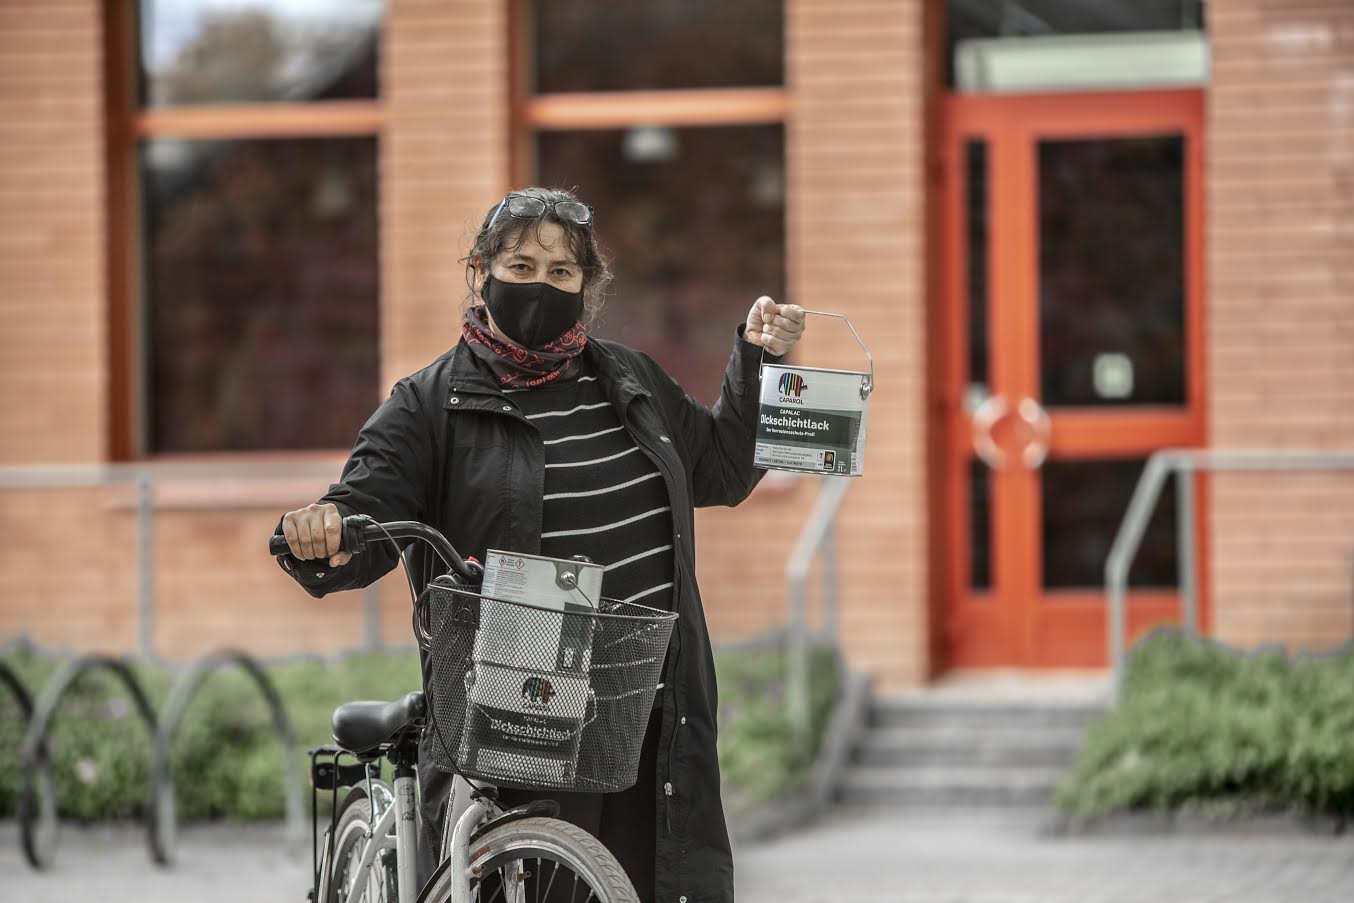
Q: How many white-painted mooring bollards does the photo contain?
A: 0